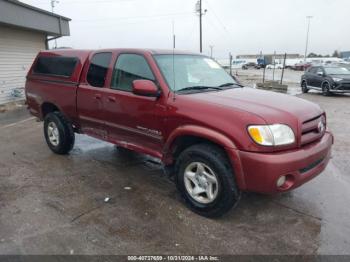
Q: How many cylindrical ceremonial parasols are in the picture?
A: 0